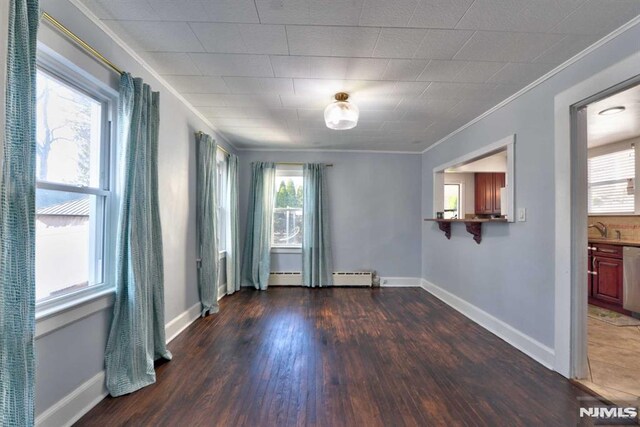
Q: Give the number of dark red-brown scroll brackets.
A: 2